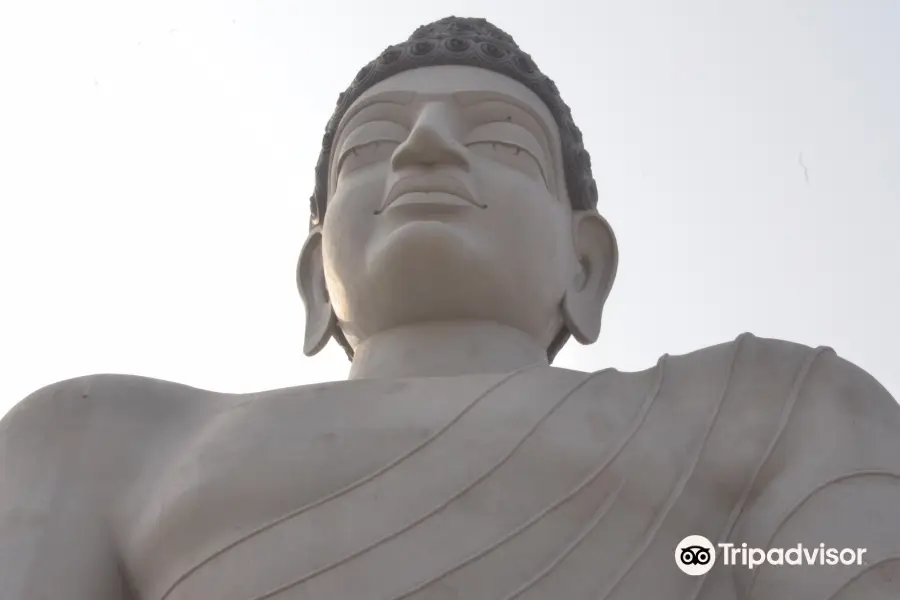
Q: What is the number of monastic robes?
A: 1